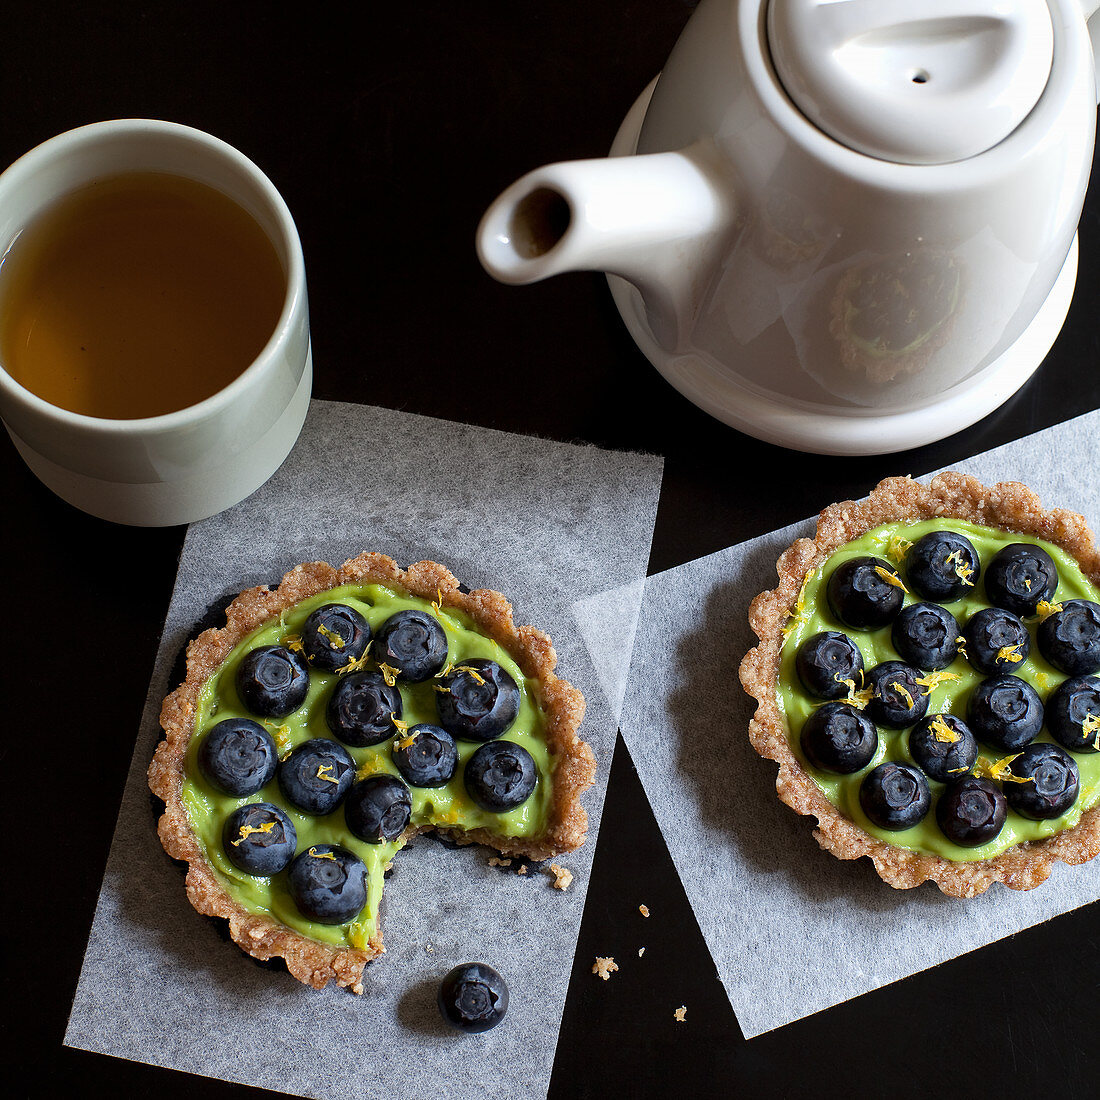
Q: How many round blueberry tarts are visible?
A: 2